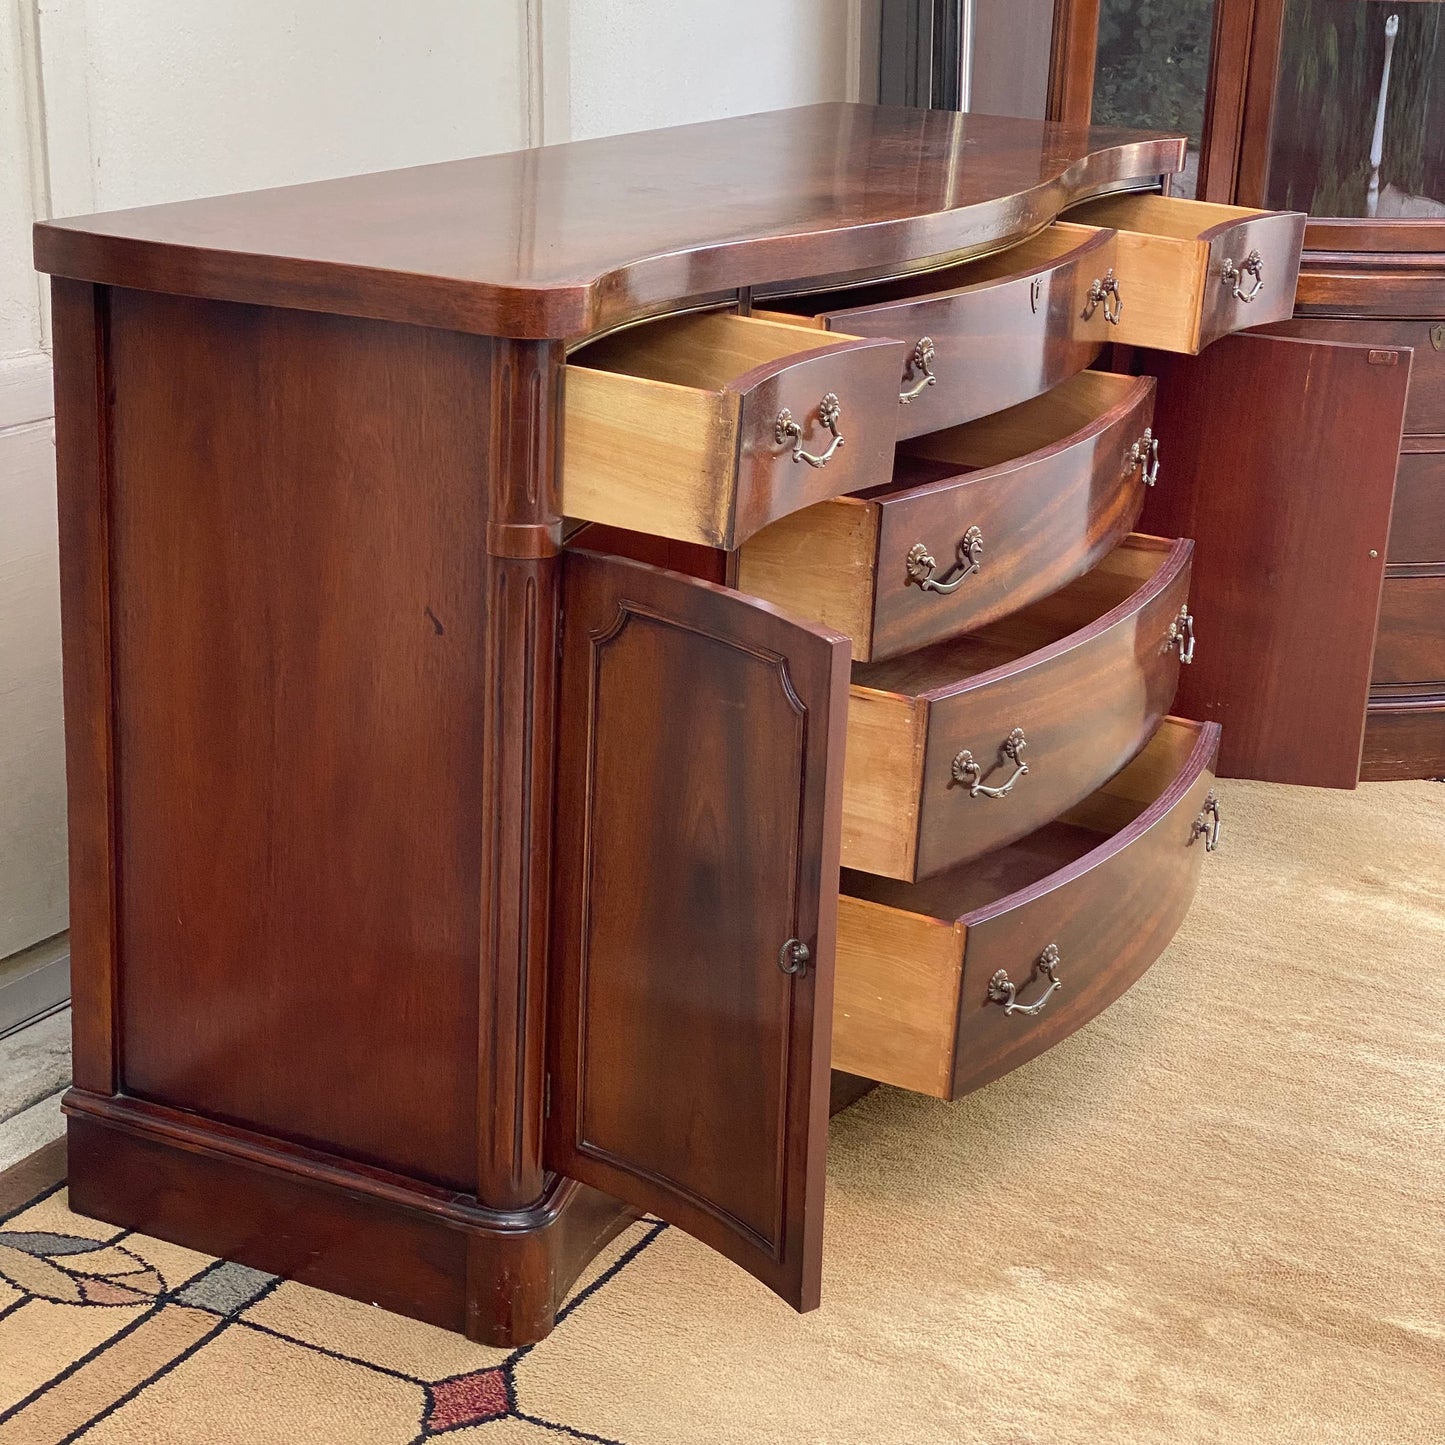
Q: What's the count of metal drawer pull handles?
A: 10